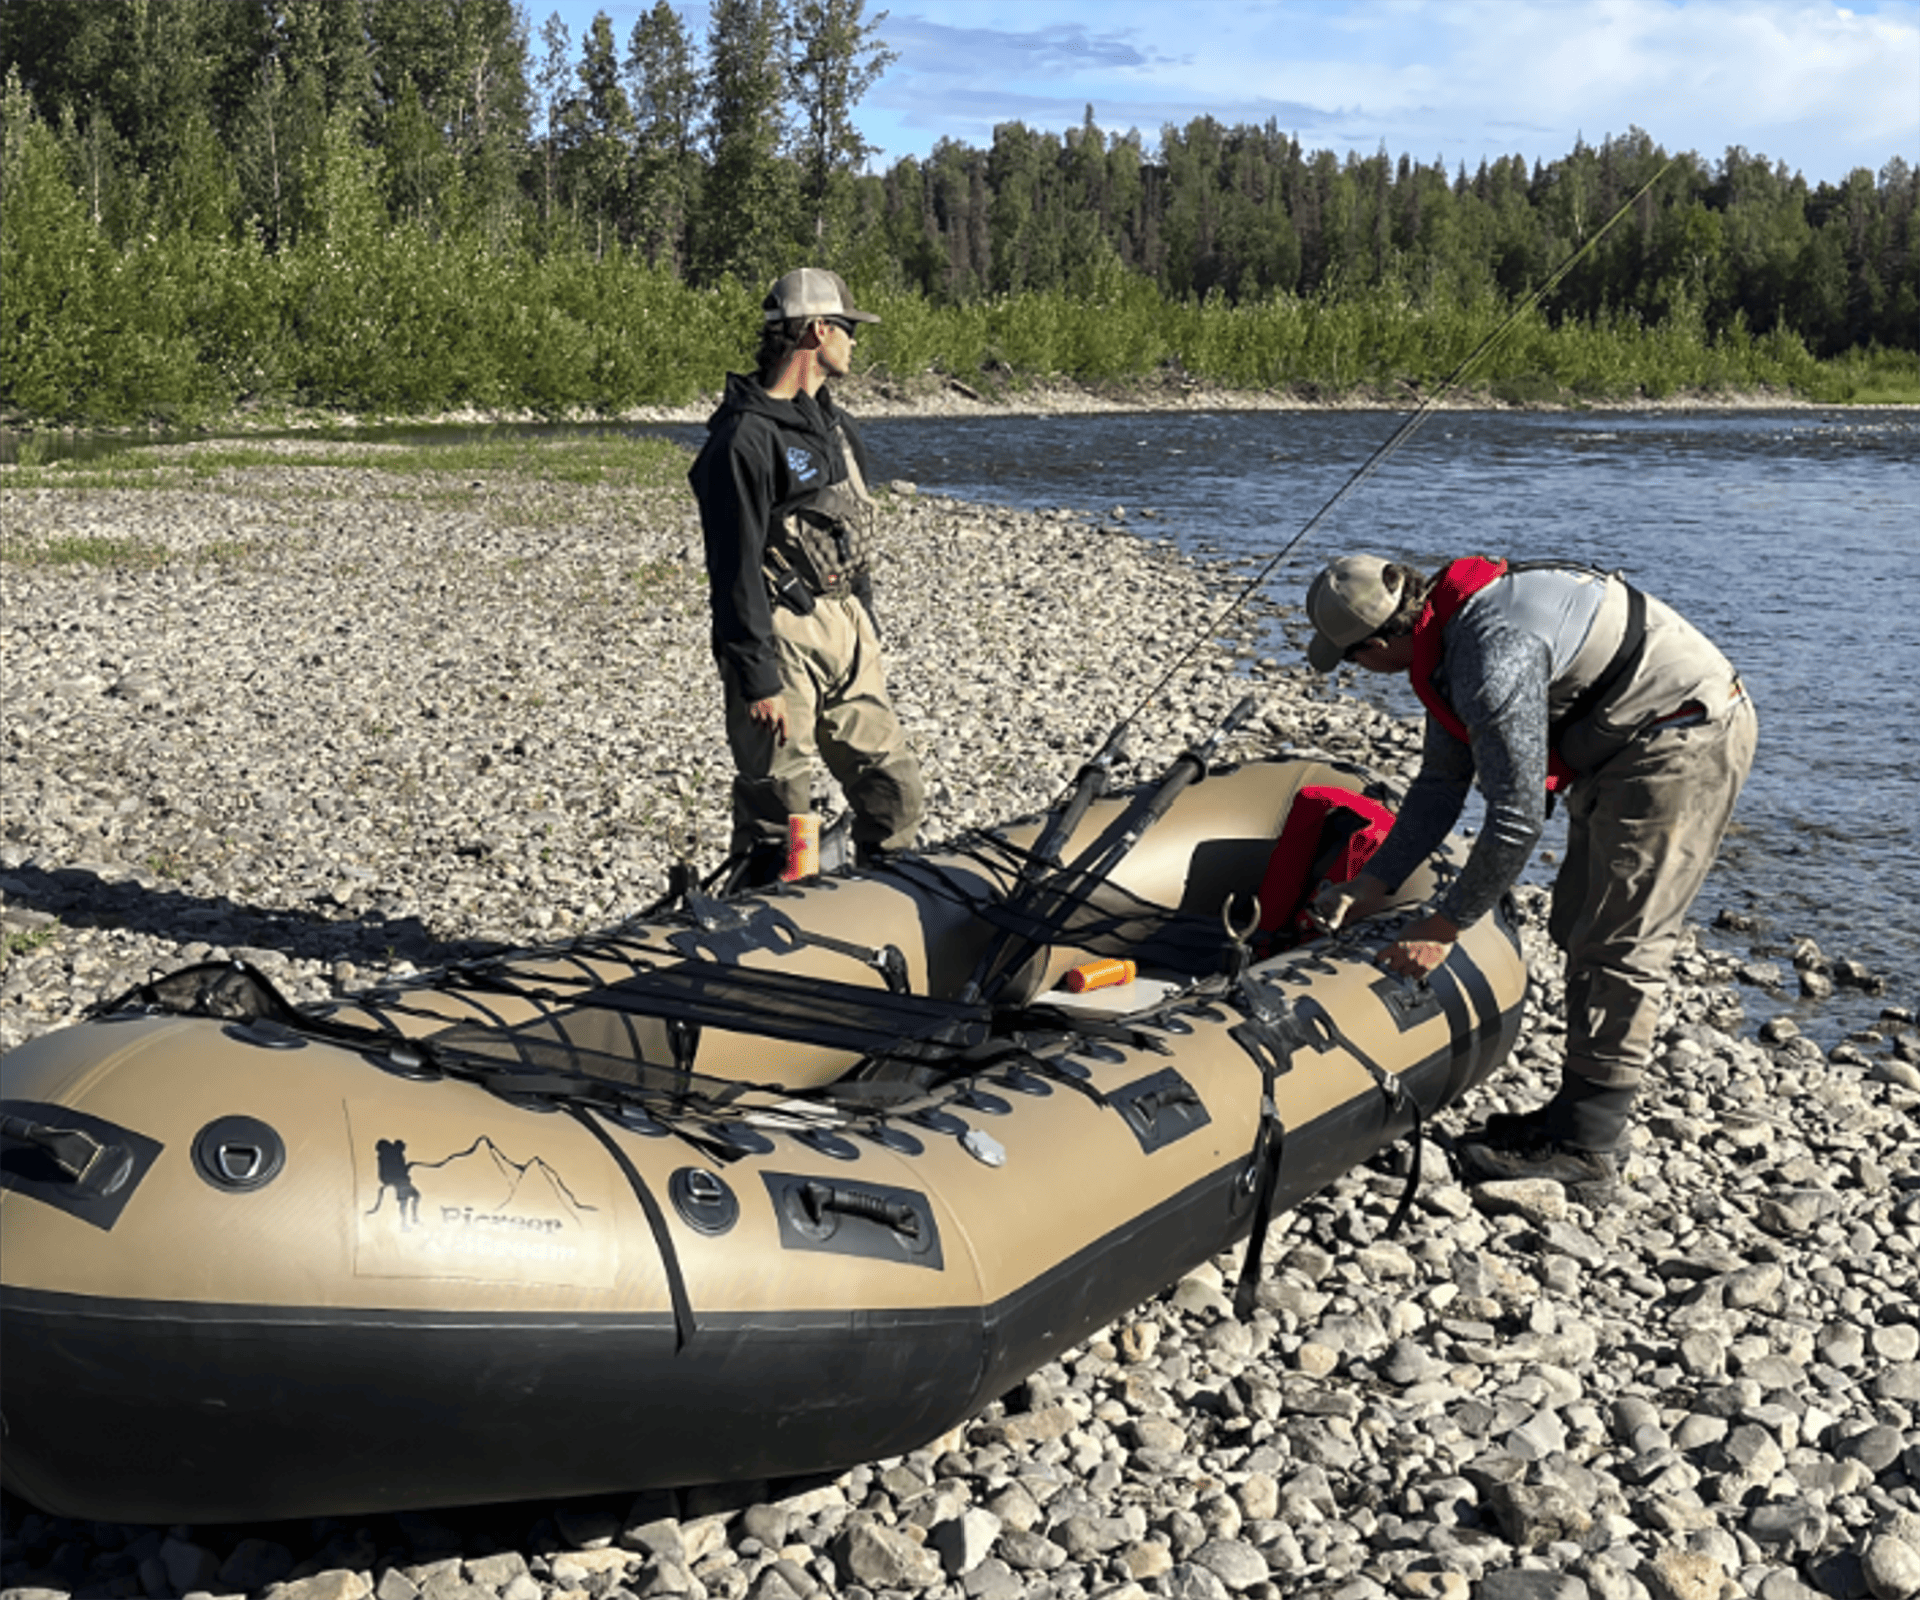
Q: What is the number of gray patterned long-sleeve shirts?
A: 1